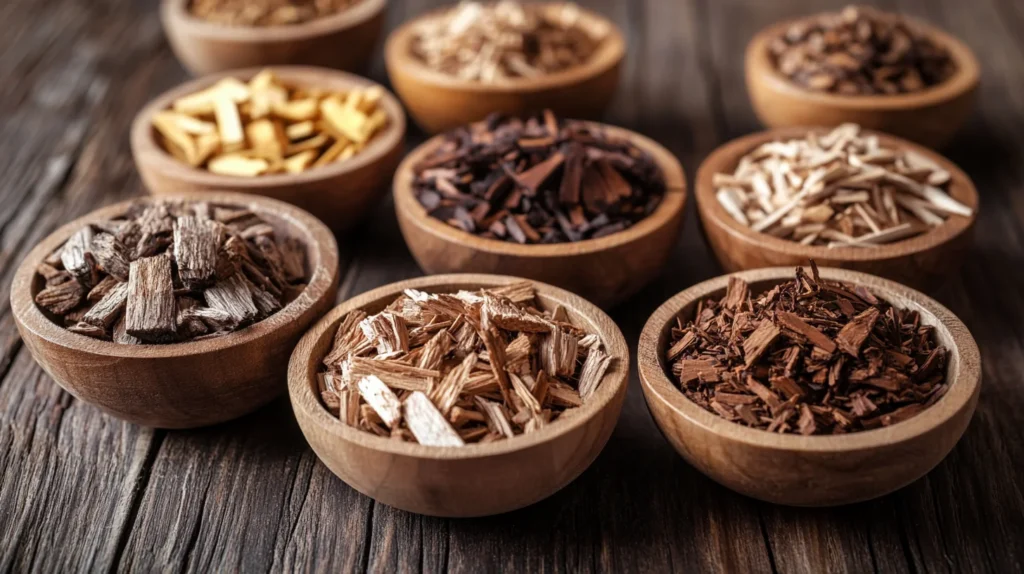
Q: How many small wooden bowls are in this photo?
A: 9